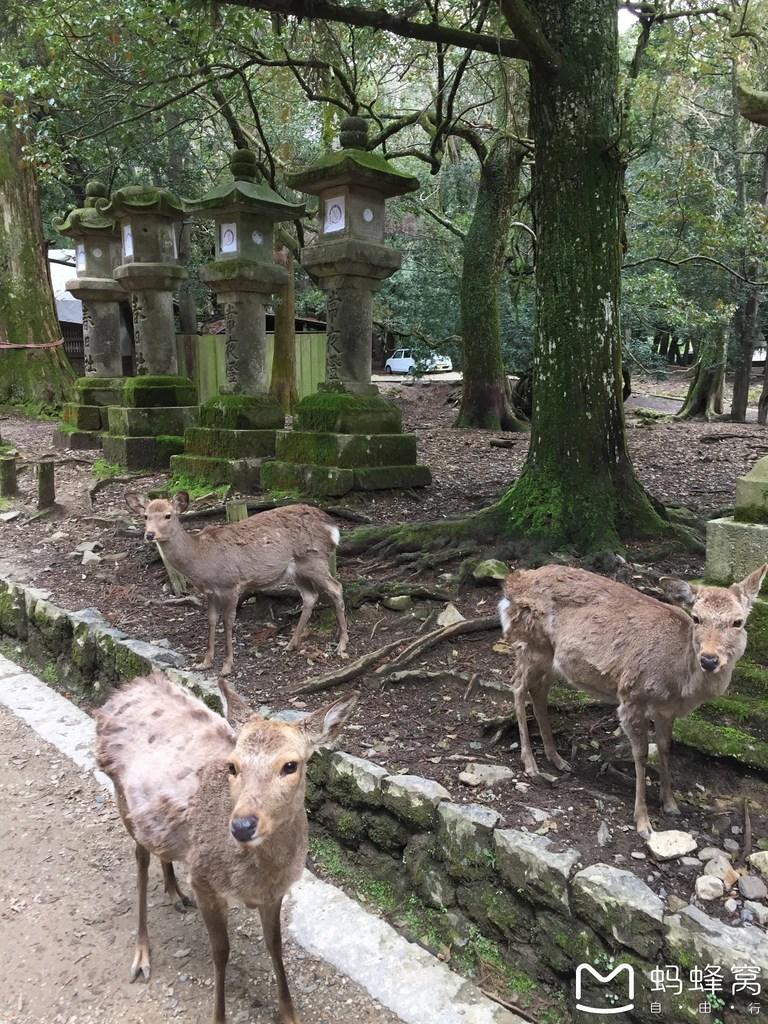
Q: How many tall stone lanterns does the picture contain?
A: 4